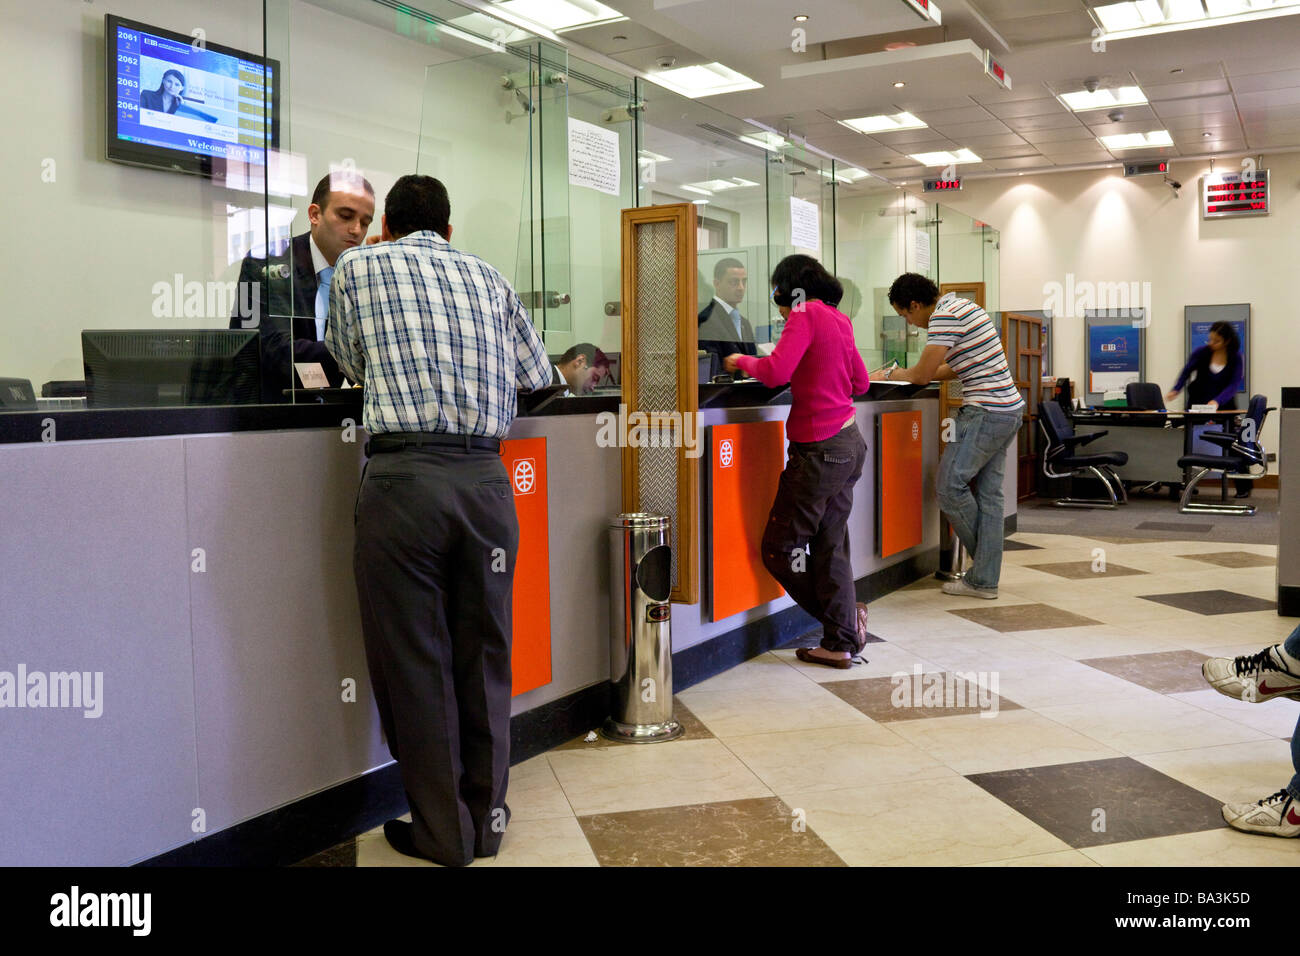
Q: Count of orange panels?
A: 3